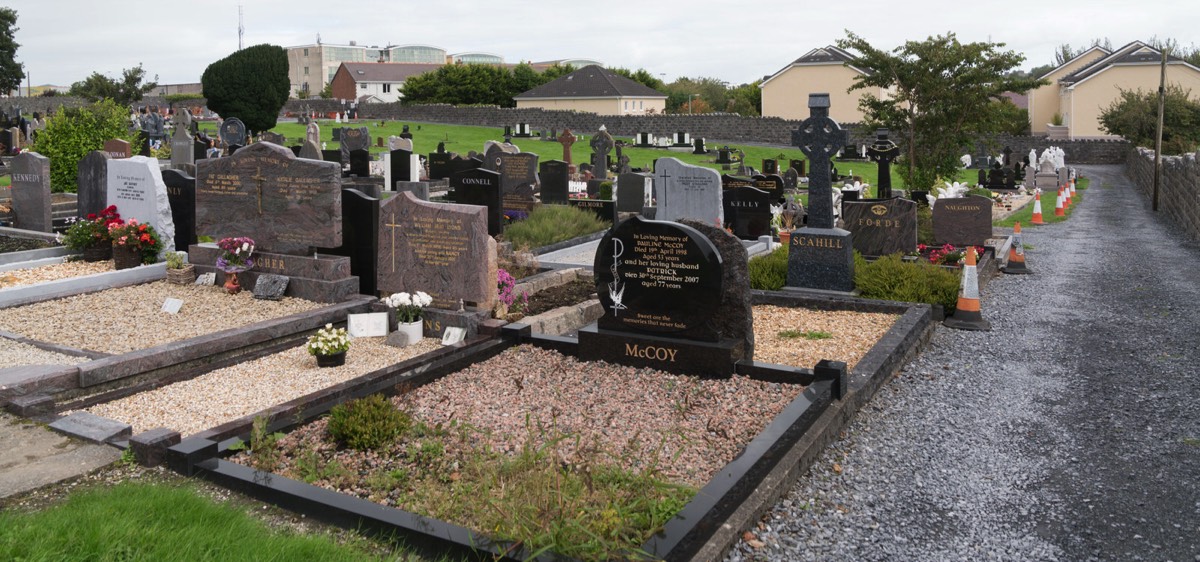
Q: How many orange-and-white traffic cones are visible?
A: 7